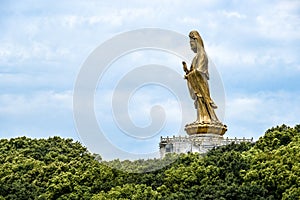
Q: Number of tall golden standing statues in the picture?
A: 1